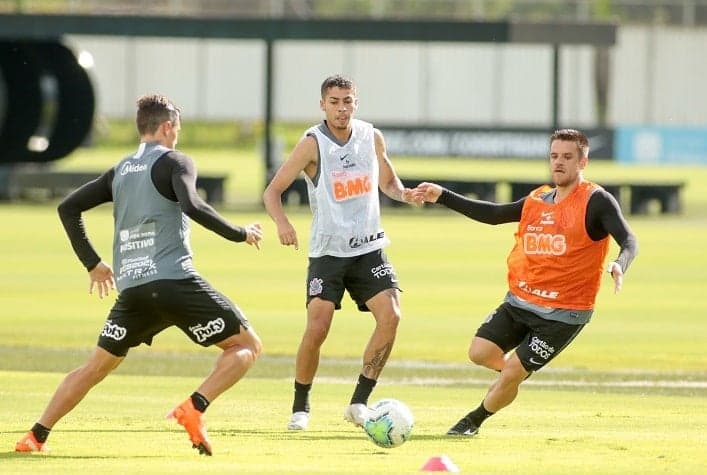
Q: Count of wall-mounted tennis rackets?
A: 0